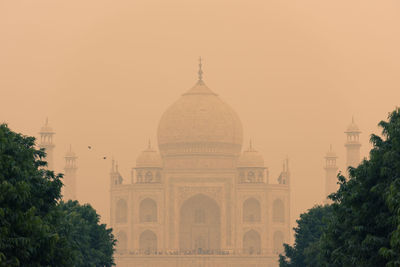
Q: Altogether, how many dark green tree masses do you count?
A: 2